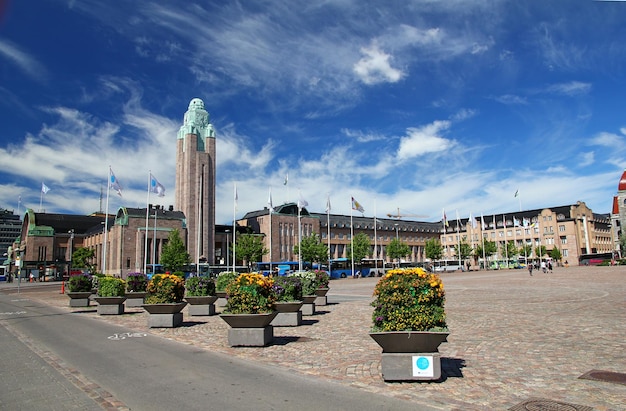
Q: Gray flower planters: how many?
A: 12